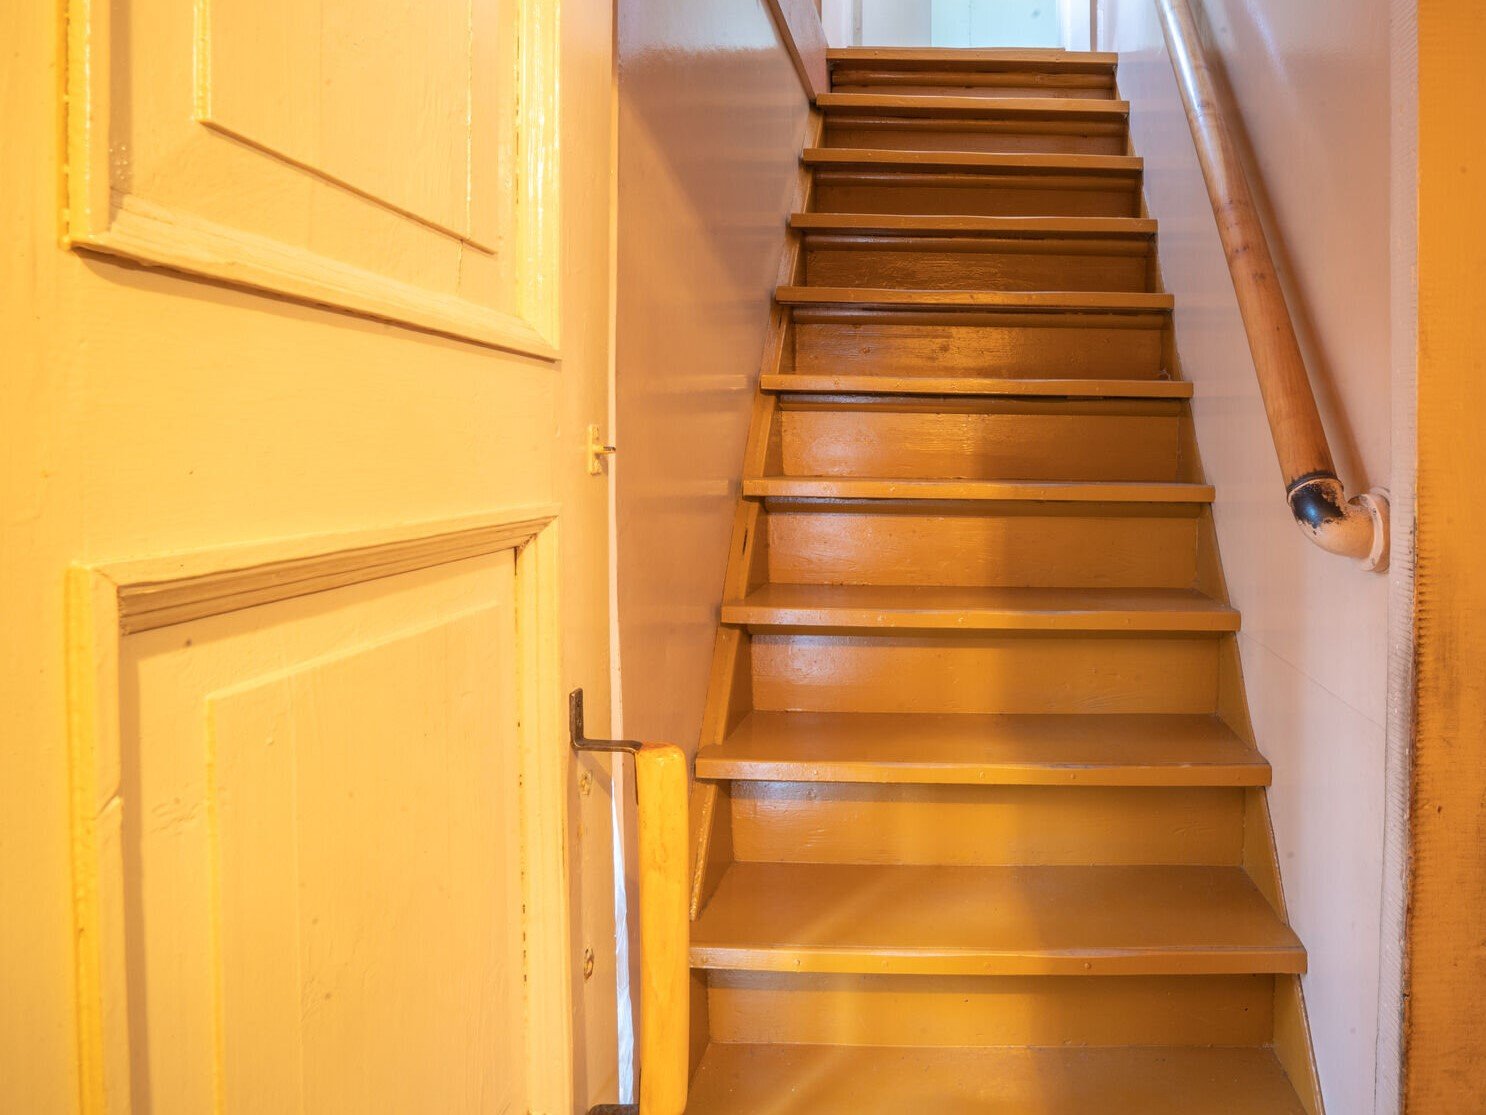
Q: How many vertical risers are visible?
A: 10